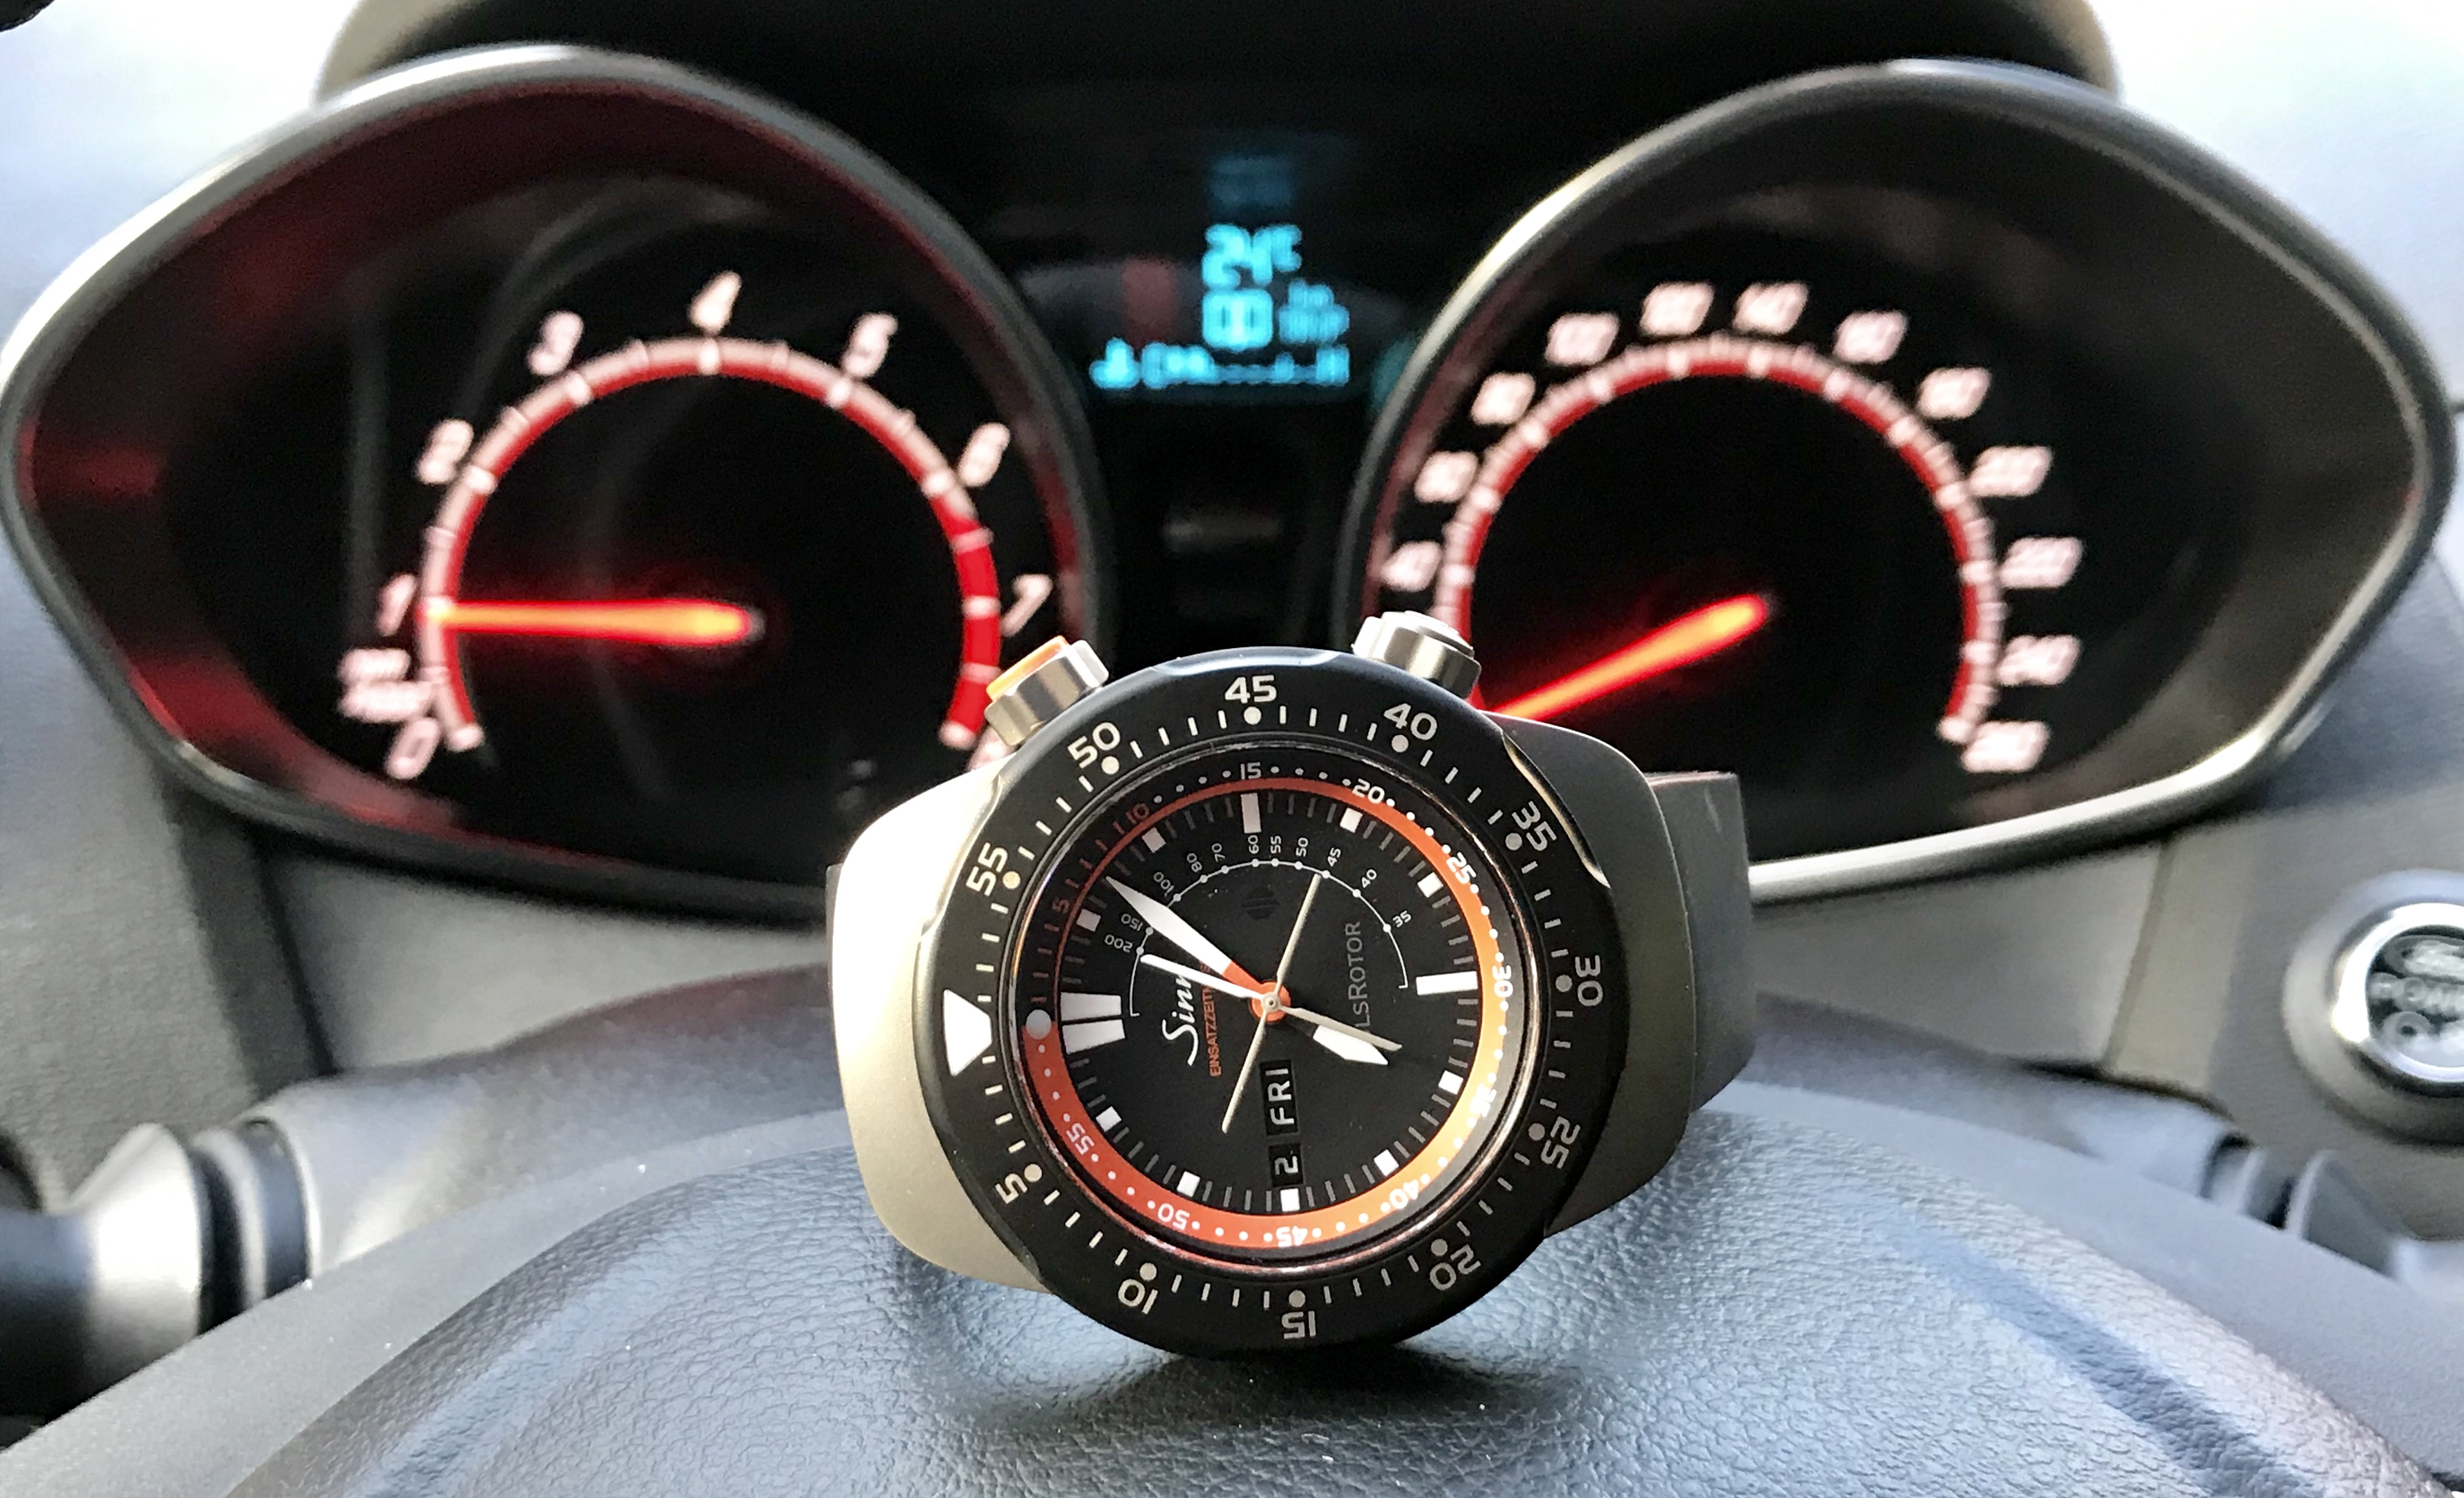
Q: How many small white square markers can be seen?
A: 9